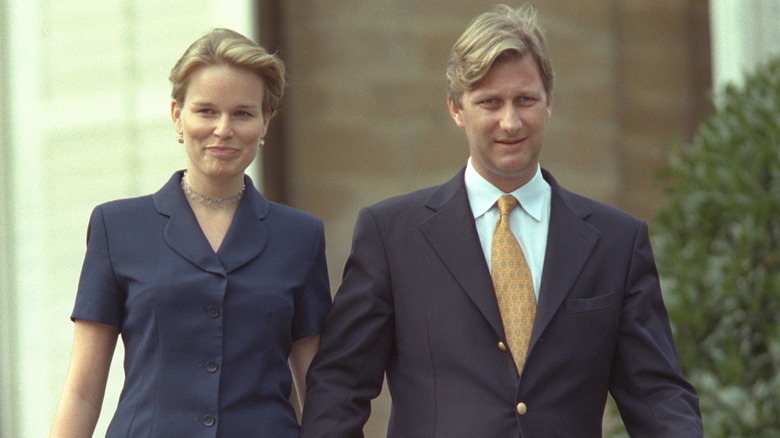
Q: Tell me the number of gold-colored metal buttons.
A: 2